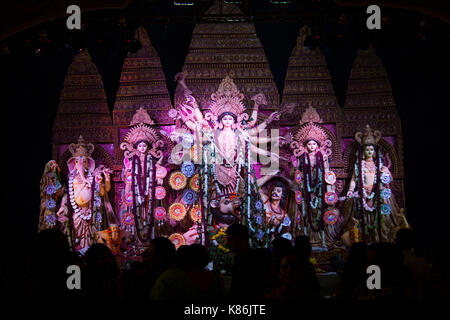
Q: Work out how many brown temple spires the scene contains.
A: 5